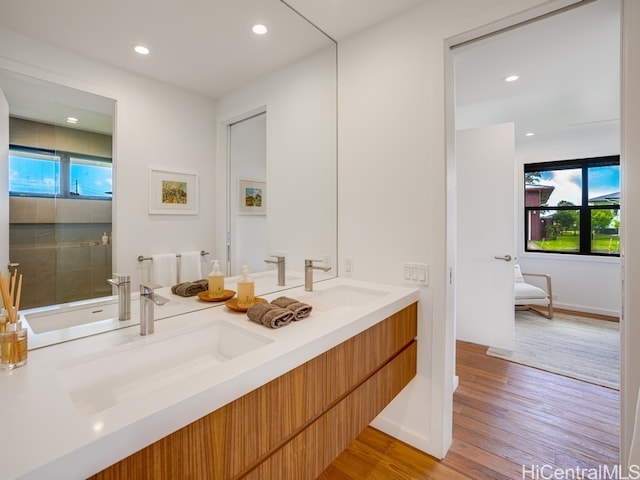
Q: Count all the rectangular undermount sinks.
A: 2